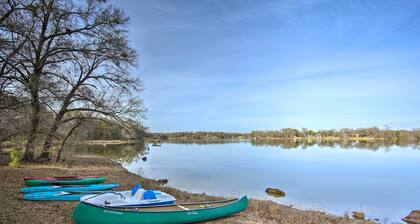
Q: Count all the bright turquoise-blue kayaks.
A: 2